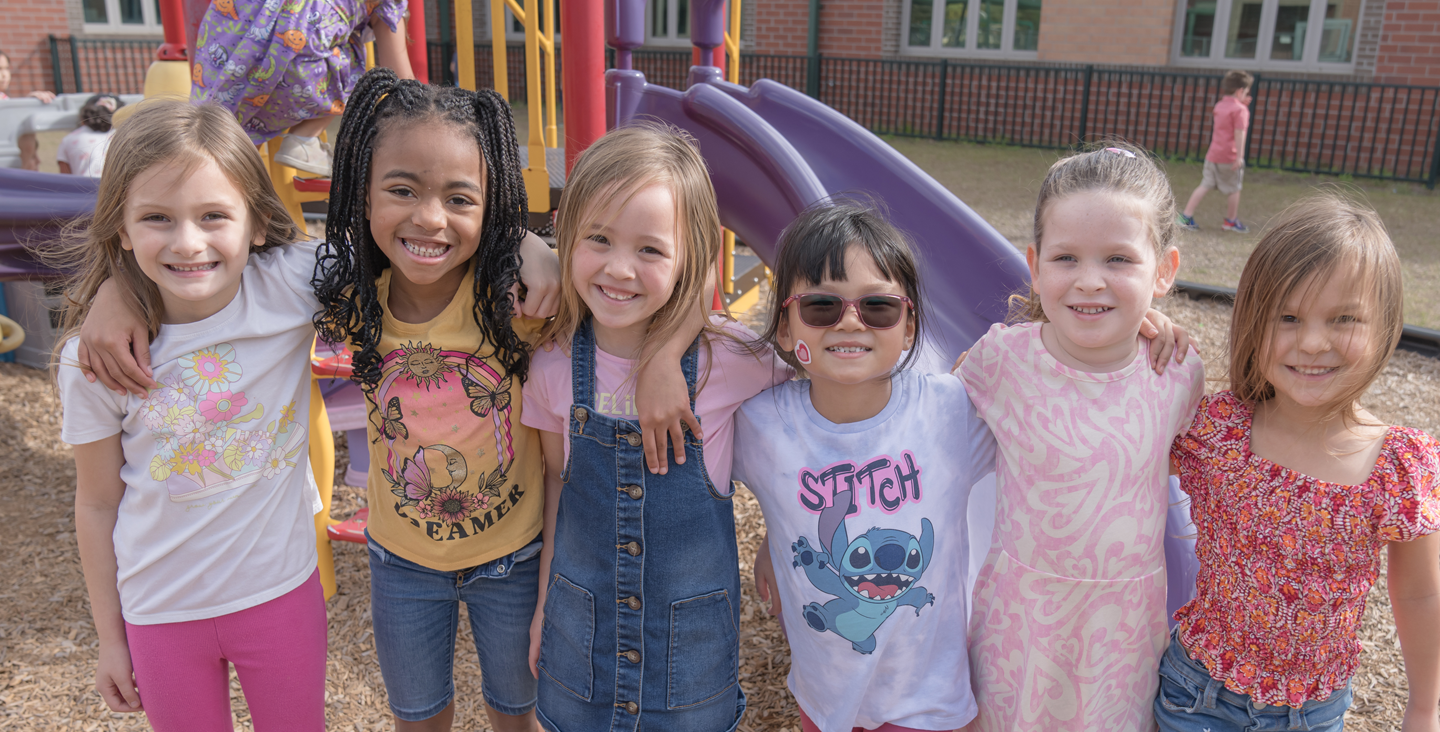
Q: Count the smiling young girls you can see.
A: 6